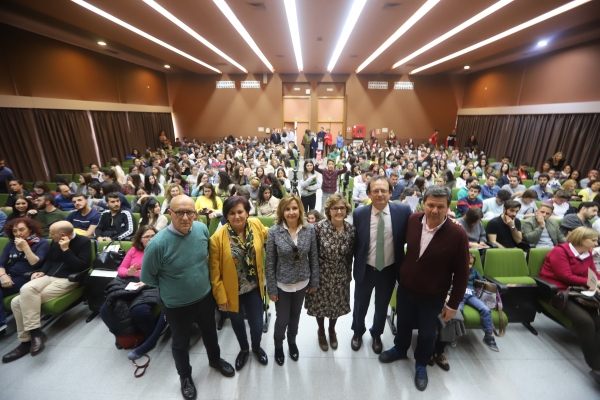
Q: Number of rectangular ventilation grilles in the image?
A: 4